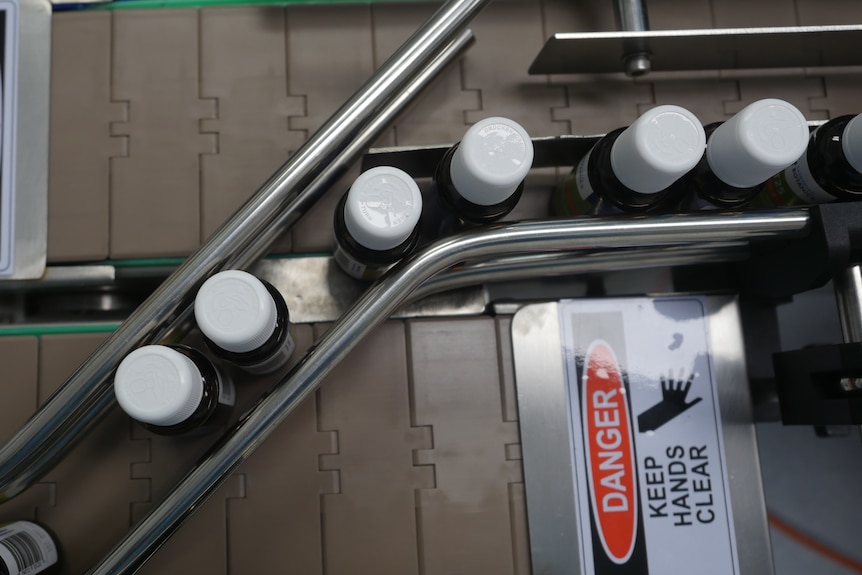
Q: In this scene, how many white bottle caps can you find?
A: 7